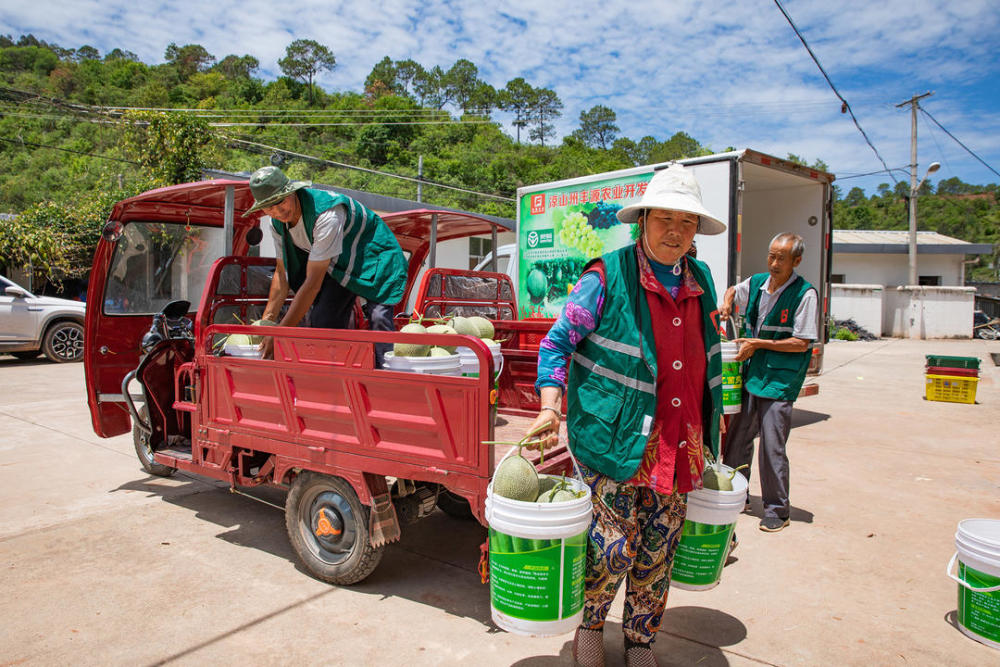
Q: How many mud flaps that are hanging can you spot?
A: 1